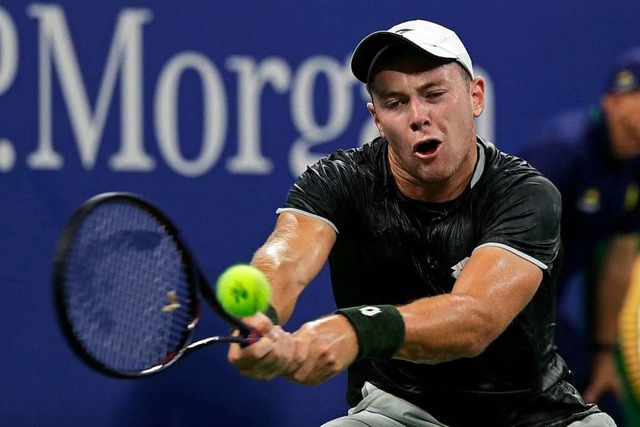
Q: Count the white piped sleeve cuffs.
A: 2